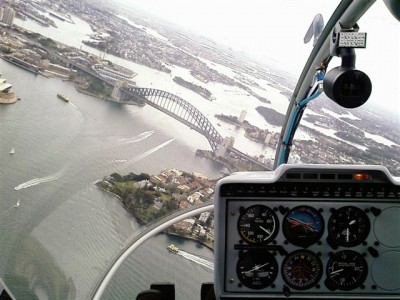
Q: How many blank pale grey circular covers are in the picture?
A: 2